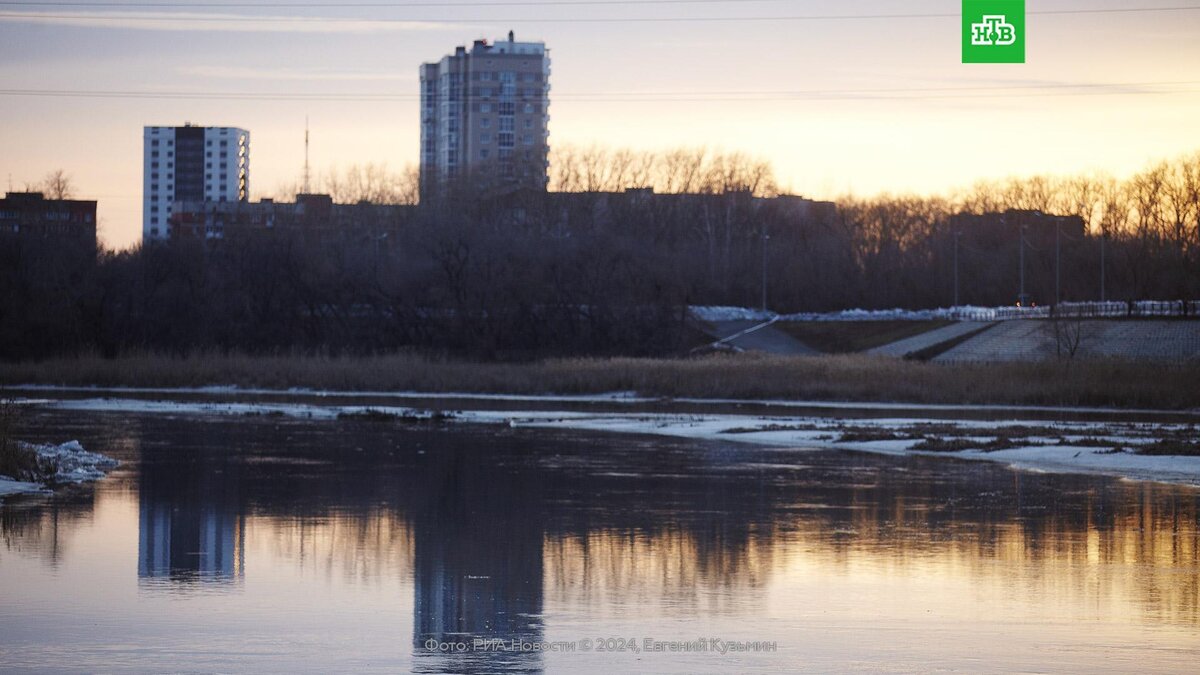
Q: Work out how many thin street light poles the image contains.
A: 5